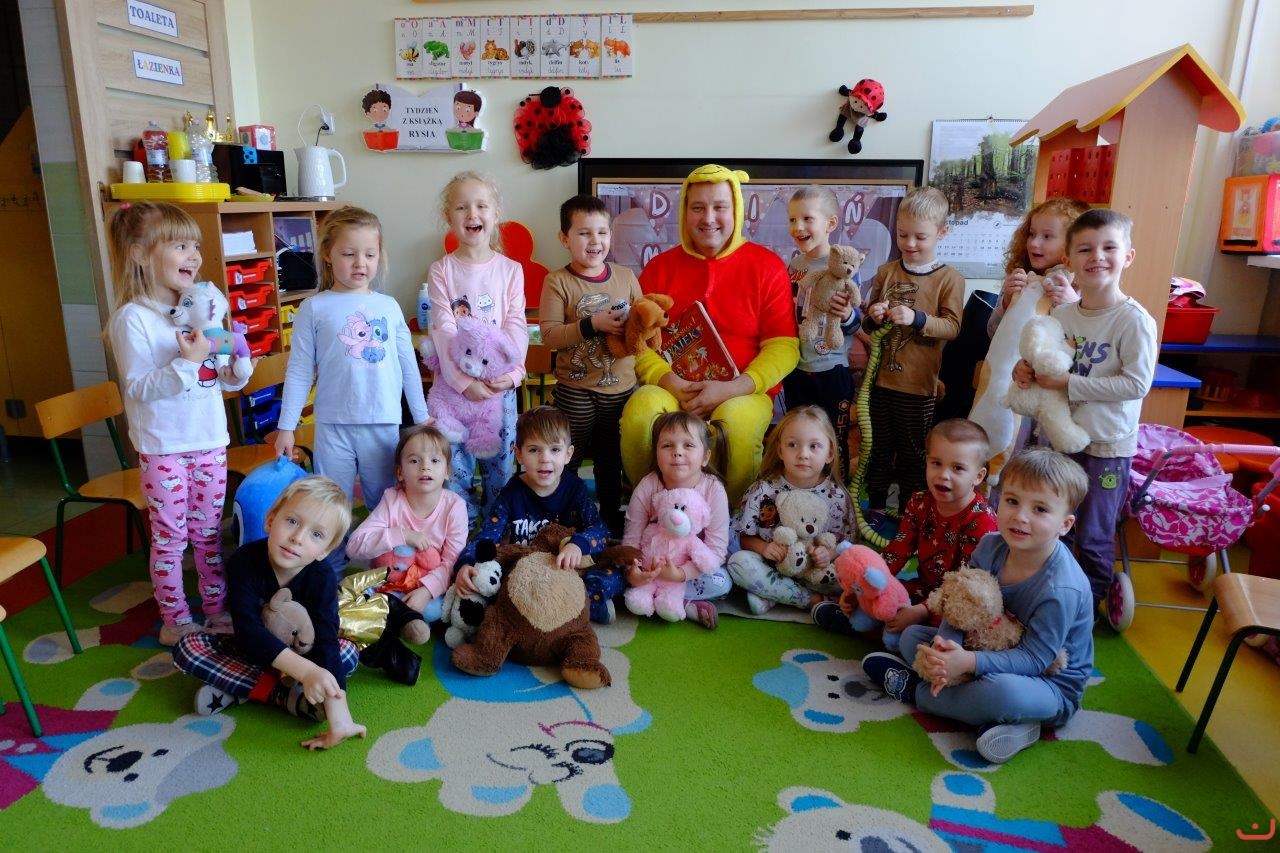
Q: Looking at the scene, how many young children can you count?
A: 15